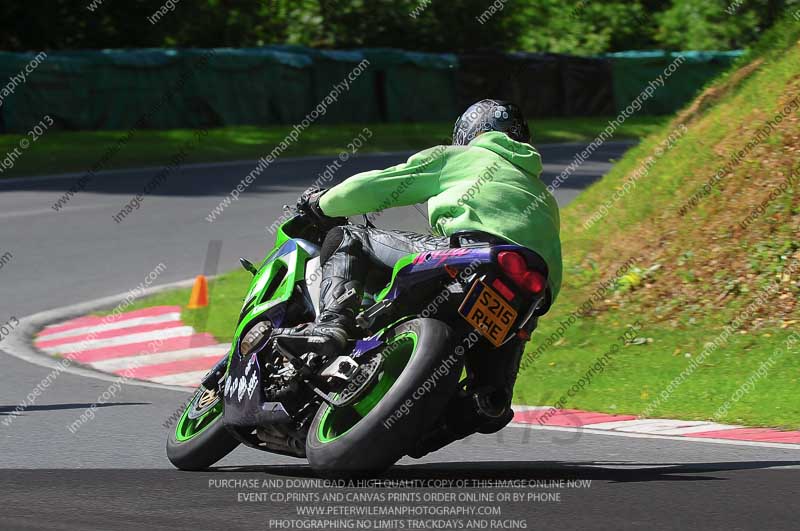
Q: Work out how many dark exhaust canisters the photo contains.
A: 1